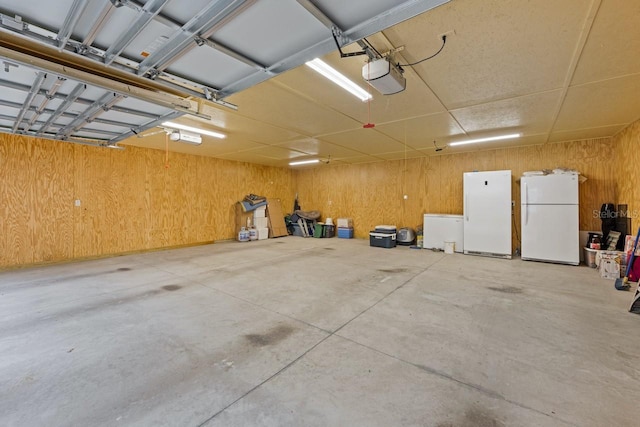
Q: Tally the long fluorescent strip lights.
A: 4